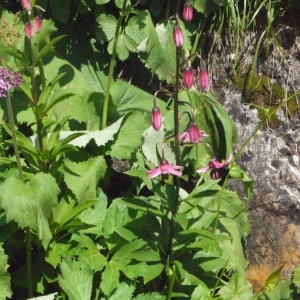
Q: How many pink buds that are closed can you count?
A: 9